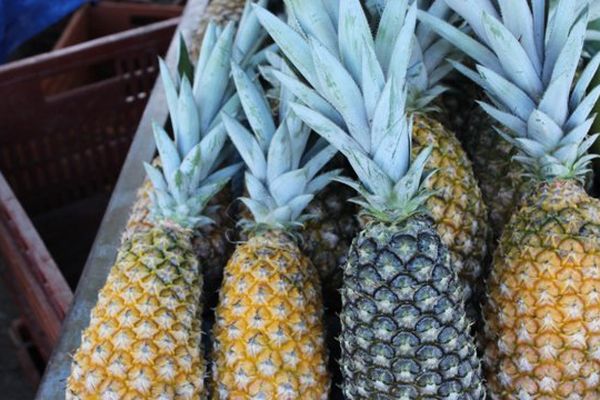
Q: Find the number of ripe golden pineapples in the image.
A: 4